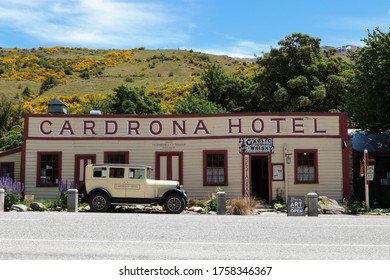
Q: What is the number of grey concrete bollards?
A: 4